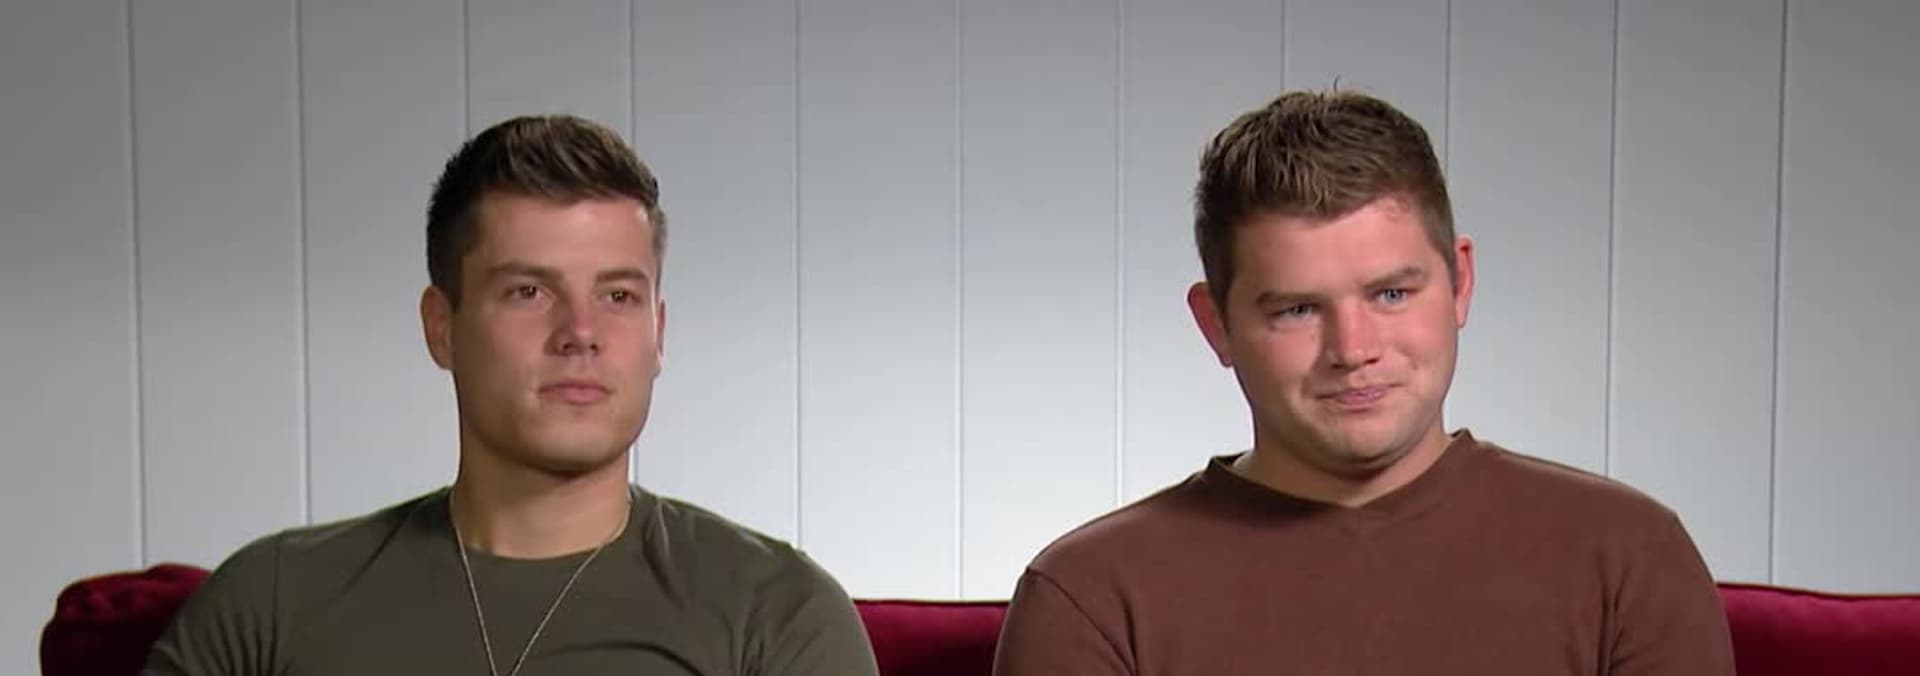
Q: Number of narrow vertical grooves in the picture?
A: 11